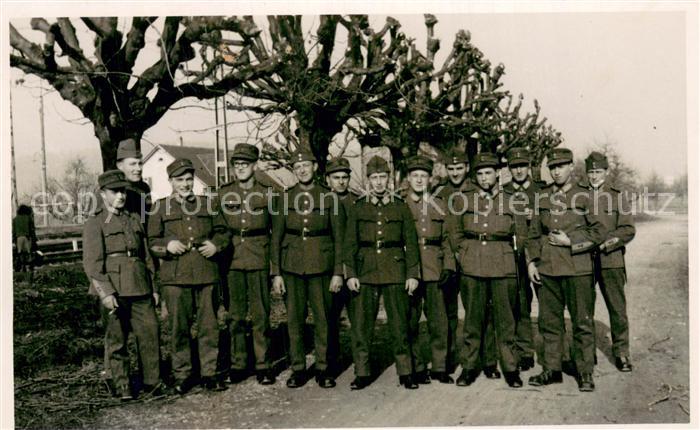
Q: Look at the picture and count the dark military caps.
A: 13